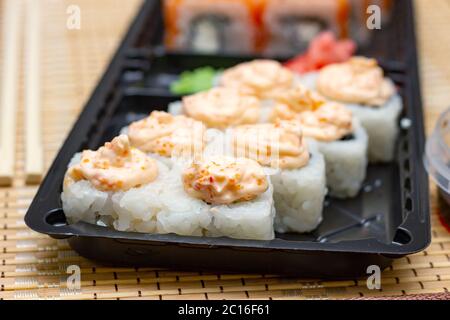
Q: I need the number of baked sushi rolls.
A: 8